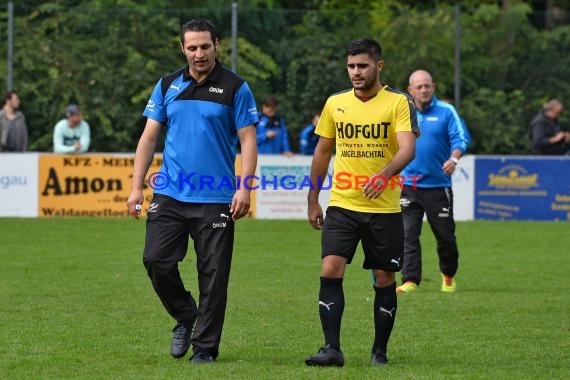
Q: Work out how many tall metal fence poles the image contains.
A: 3